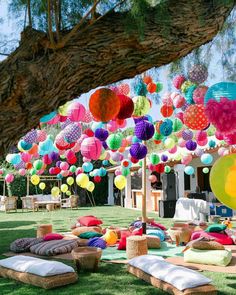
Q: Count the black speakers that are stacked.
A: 2